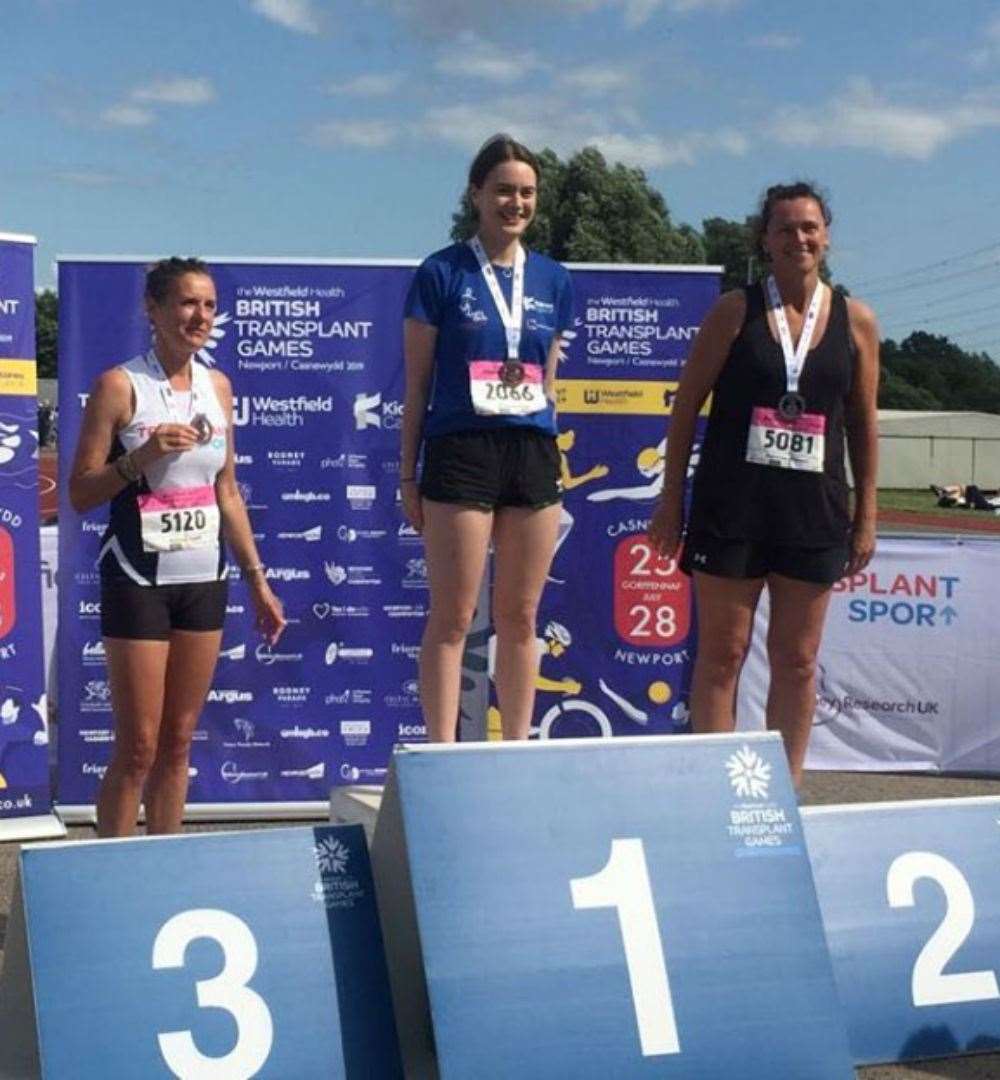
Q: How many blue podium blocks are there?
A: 3